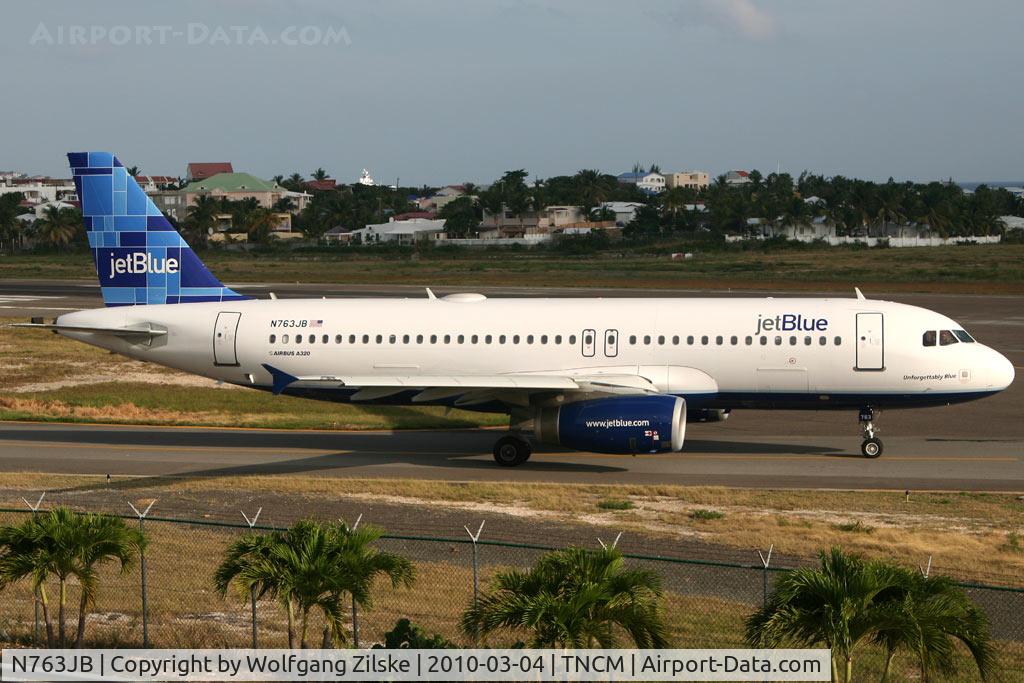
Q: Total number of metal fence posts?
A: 8